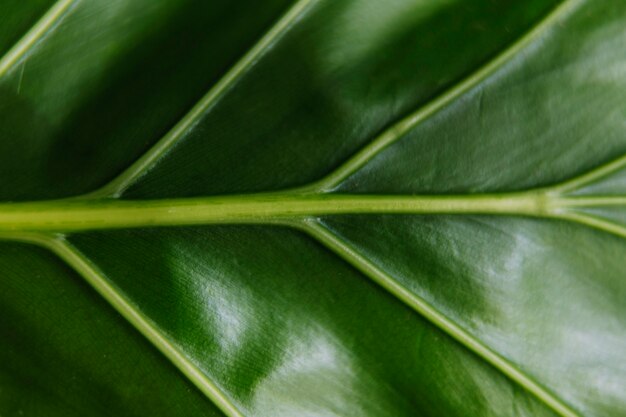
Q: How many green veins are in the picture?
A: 8